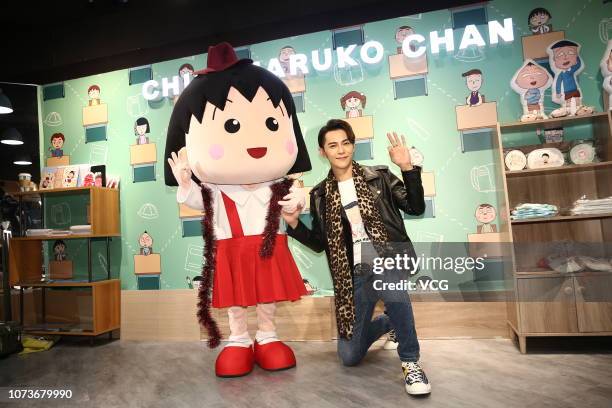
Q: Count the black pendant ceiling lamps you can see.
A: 3